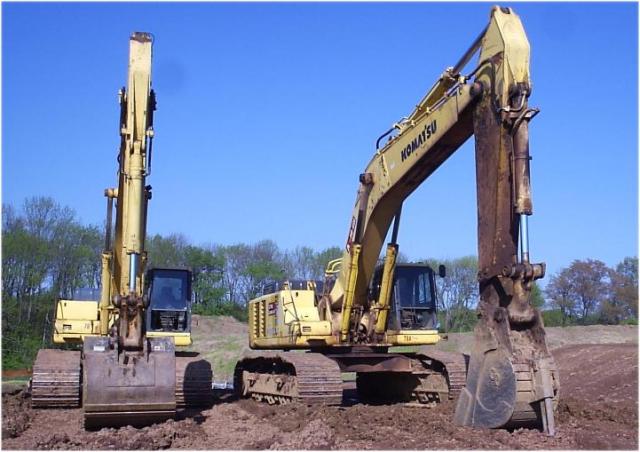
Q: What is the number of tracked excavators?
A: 2